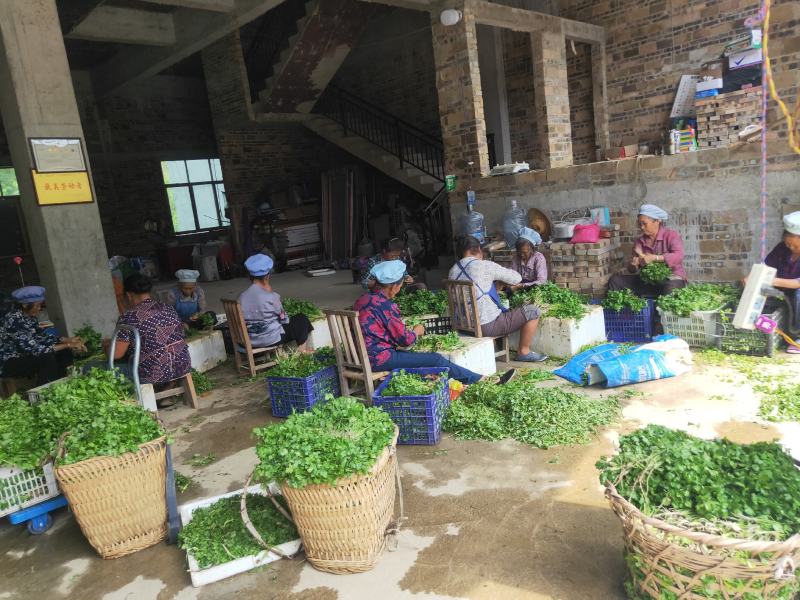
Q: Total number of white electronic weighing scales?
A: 1